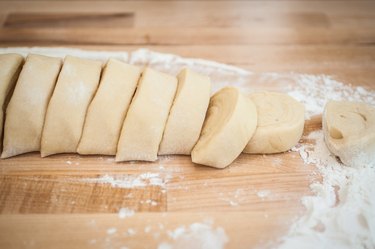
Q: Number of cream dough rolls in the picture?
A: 9